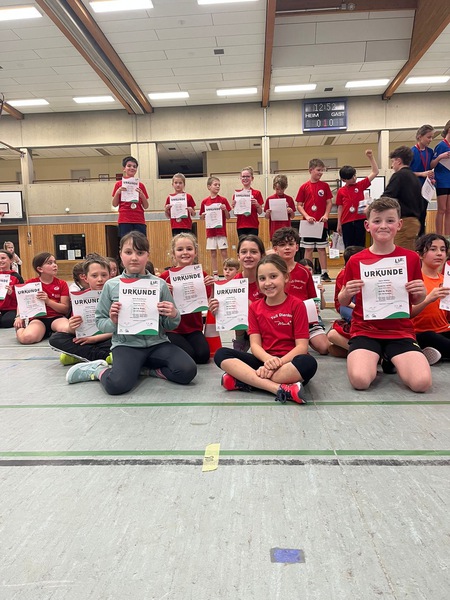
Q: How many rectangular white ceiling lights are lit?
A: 10